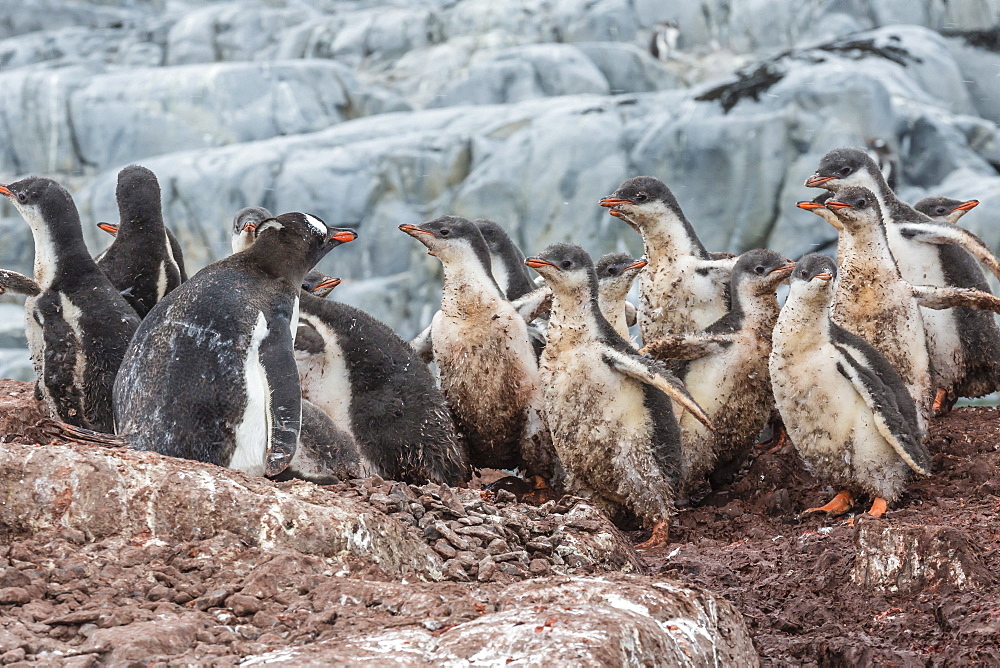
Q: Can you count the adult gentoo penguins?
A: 1